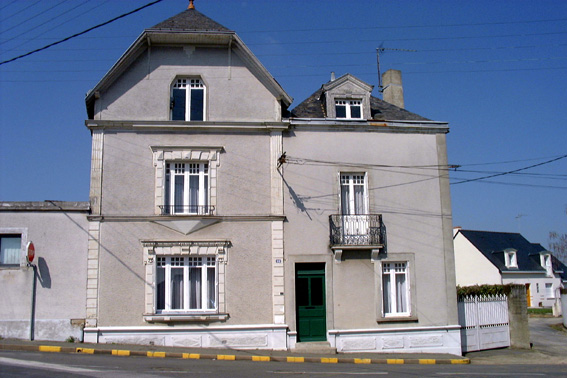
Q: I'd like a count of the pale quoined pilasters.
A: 2